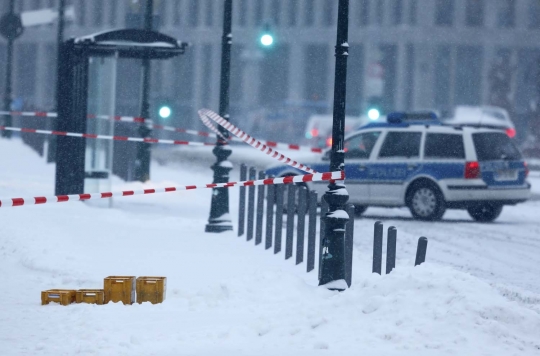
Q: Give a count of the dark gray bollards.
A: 13